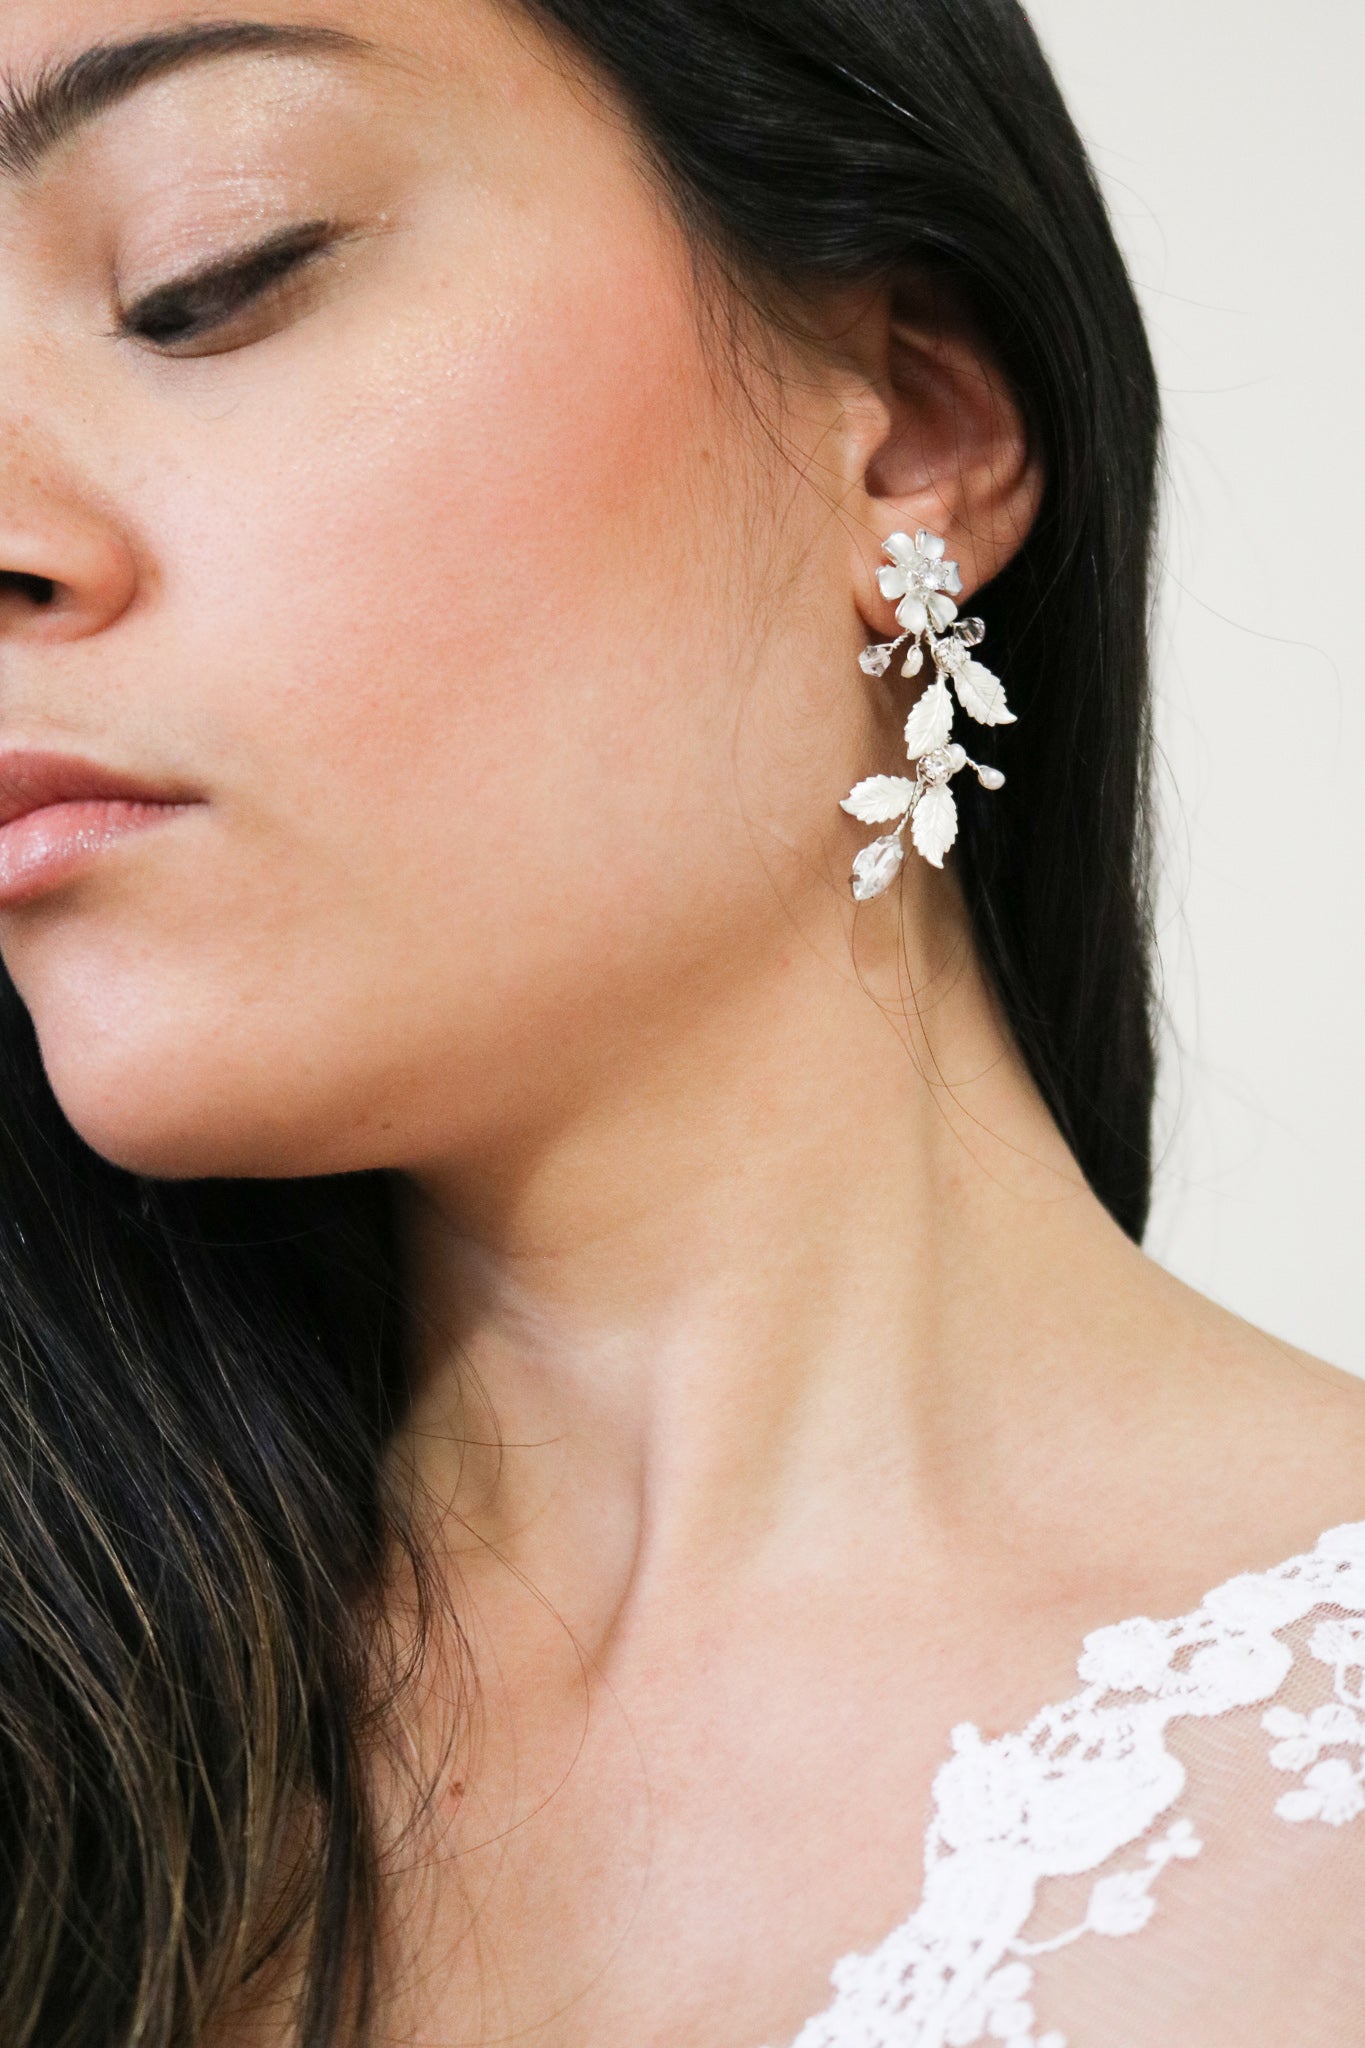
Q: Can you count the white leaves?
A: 4